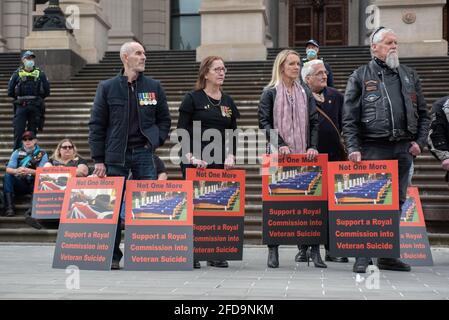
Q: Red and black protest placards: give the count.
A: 7